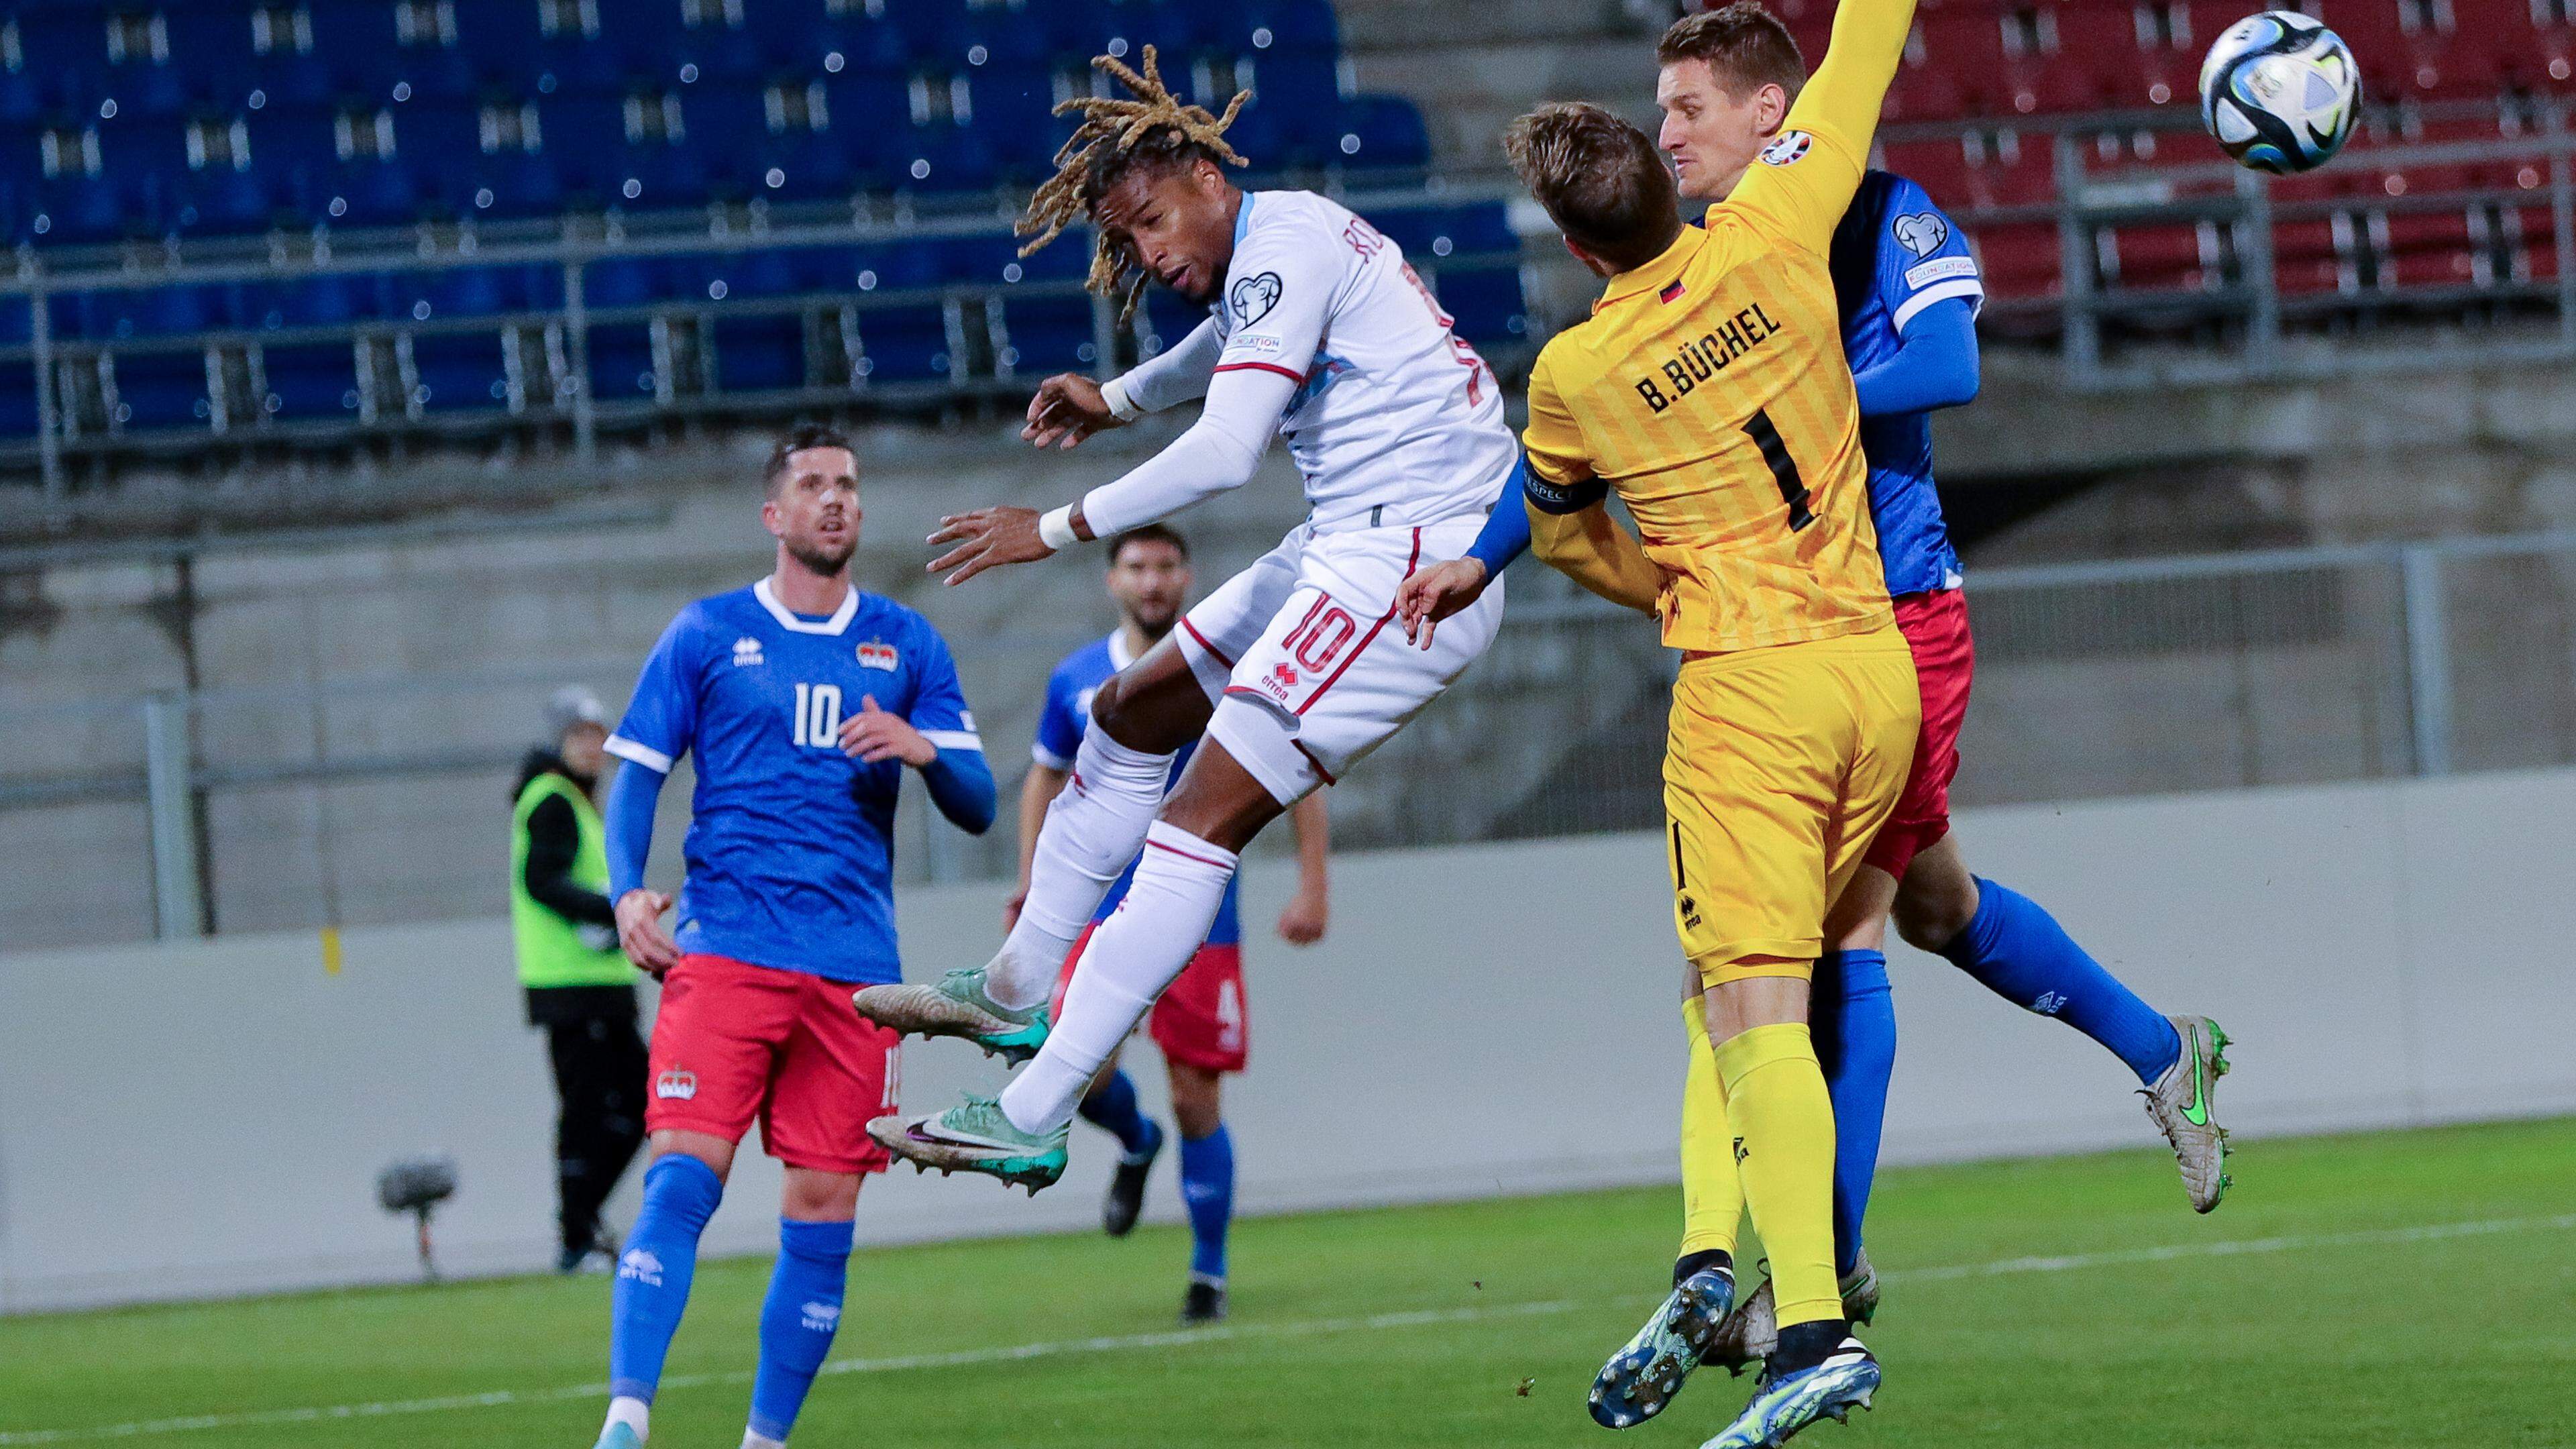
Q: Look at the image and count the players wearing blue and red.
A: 3